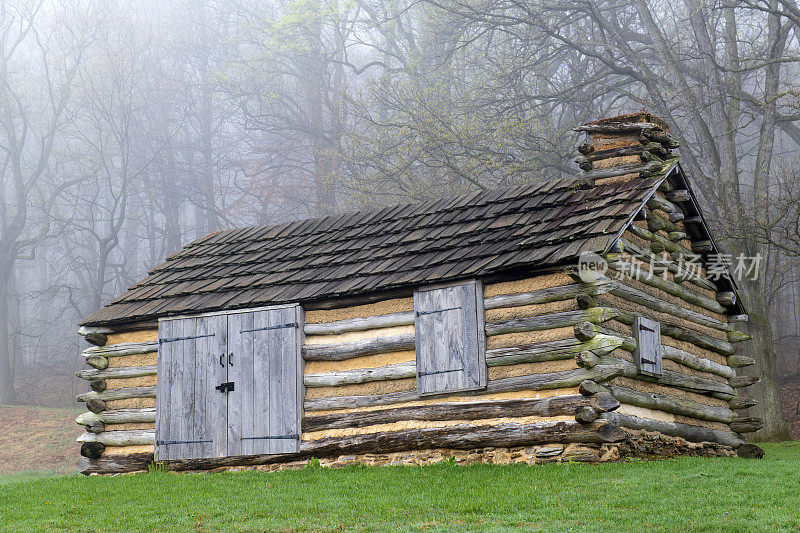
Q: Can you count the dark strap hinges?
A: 8